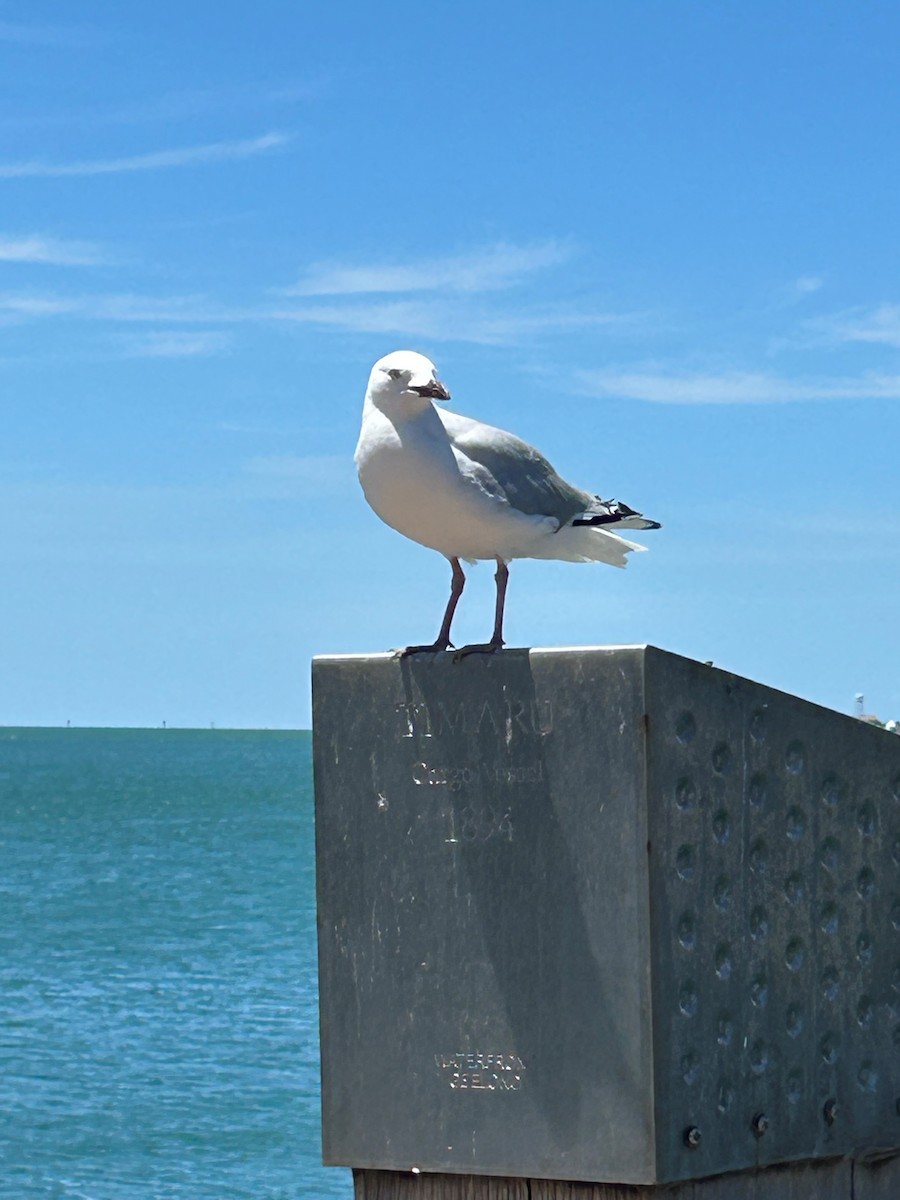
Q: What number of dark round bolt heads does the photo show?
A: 3